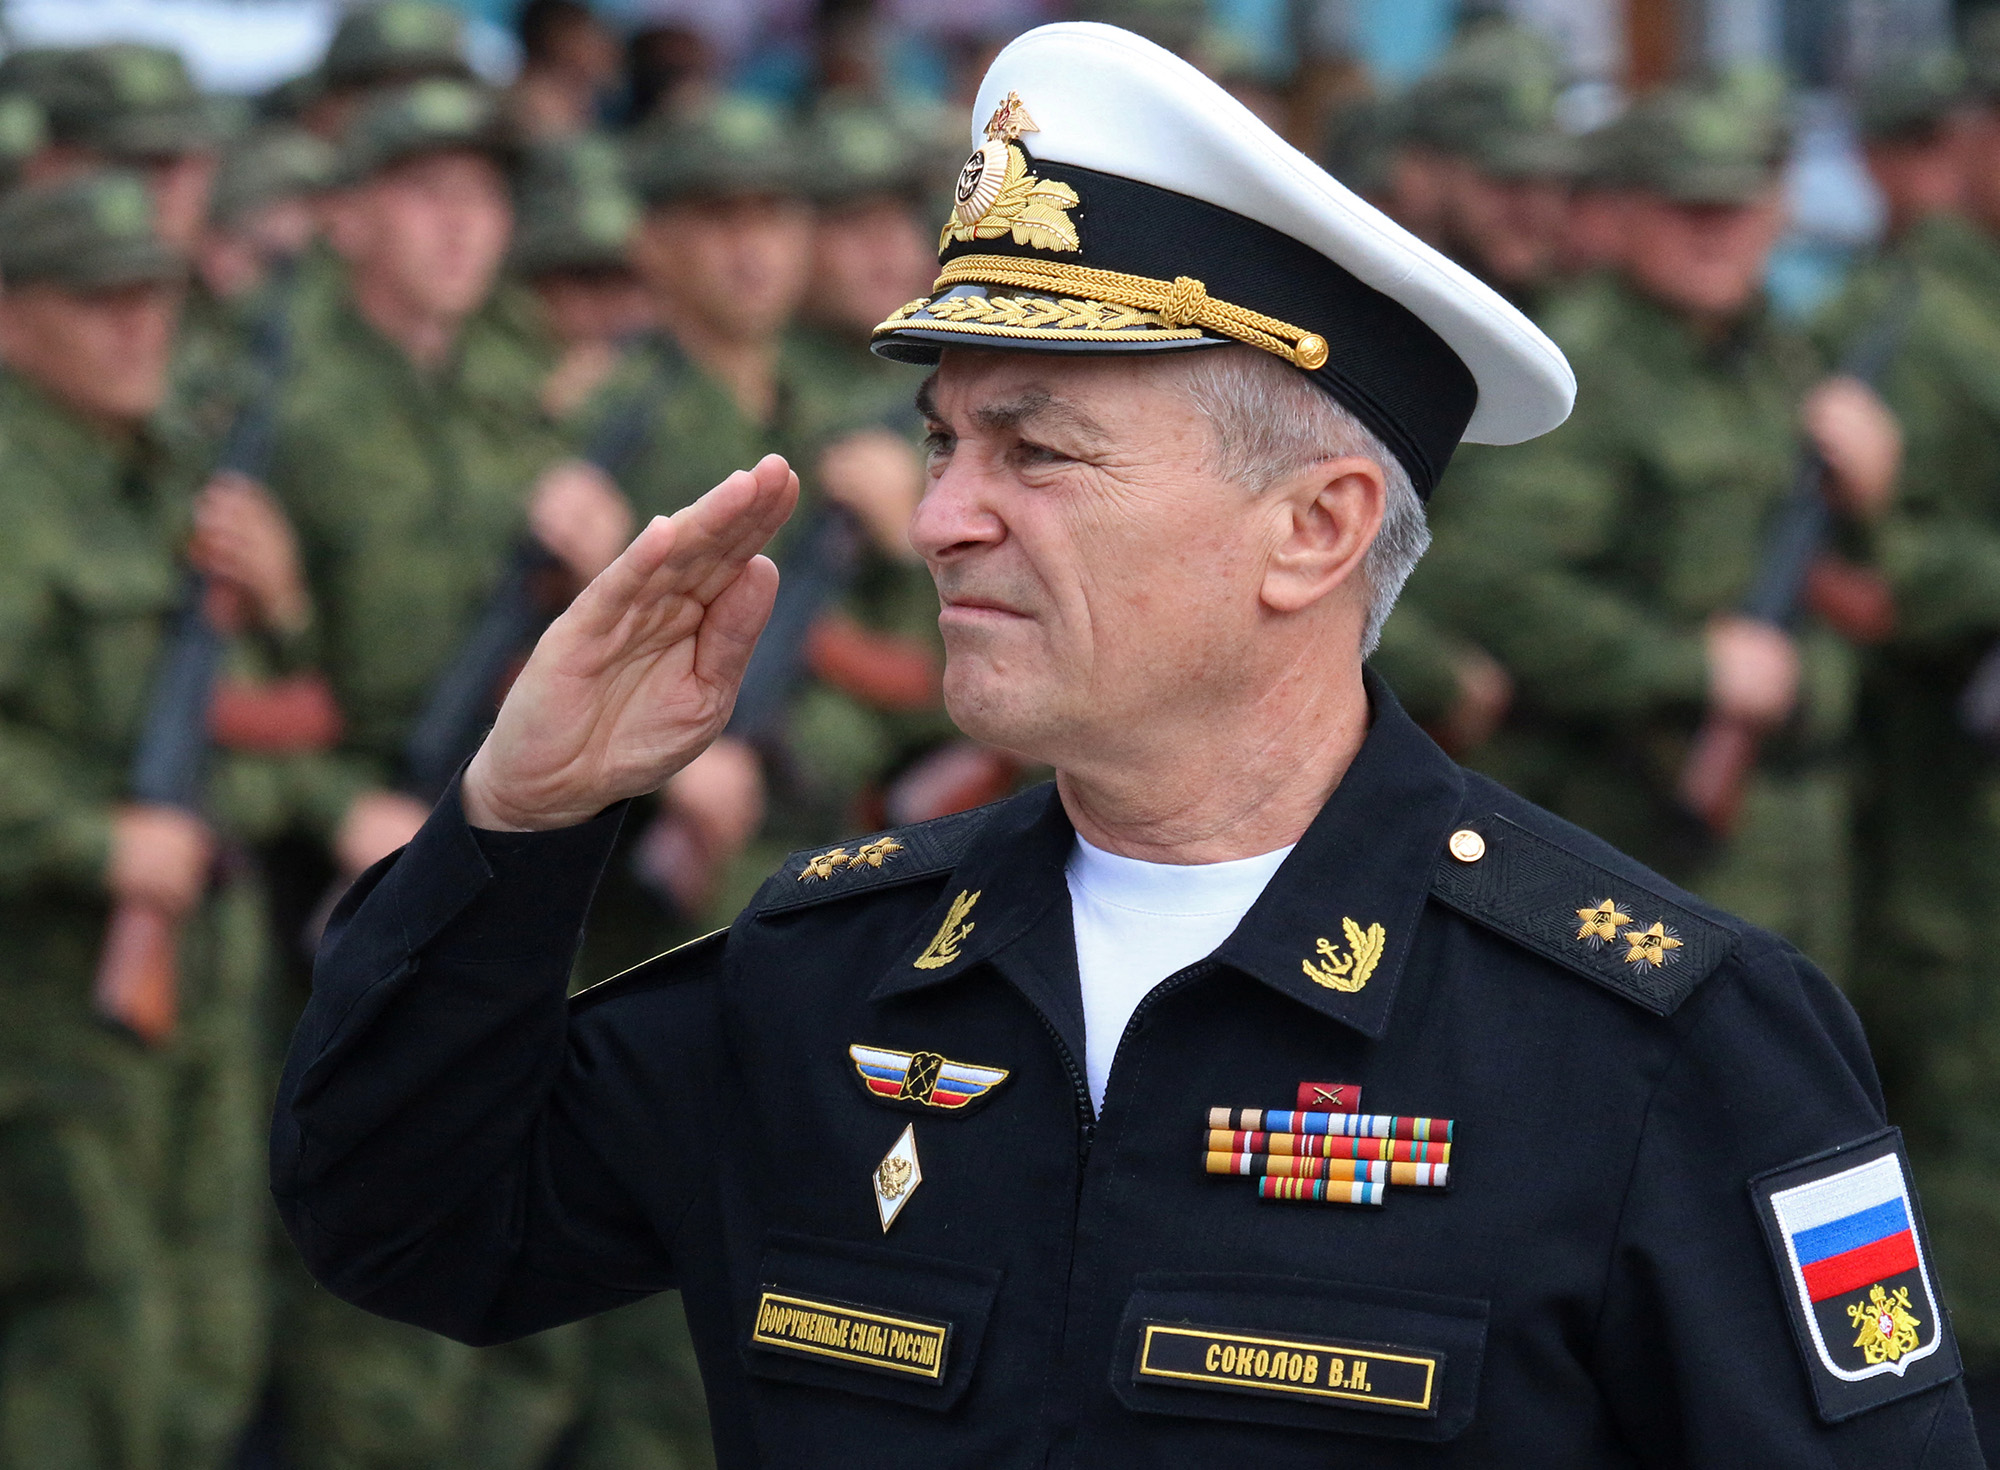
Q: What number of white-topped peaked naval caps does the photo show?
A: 1